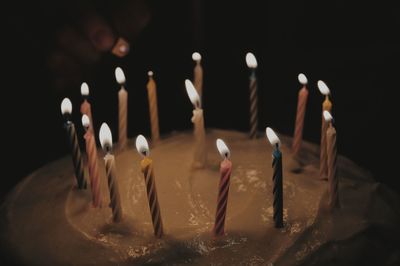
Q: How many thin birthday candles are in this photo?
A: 15